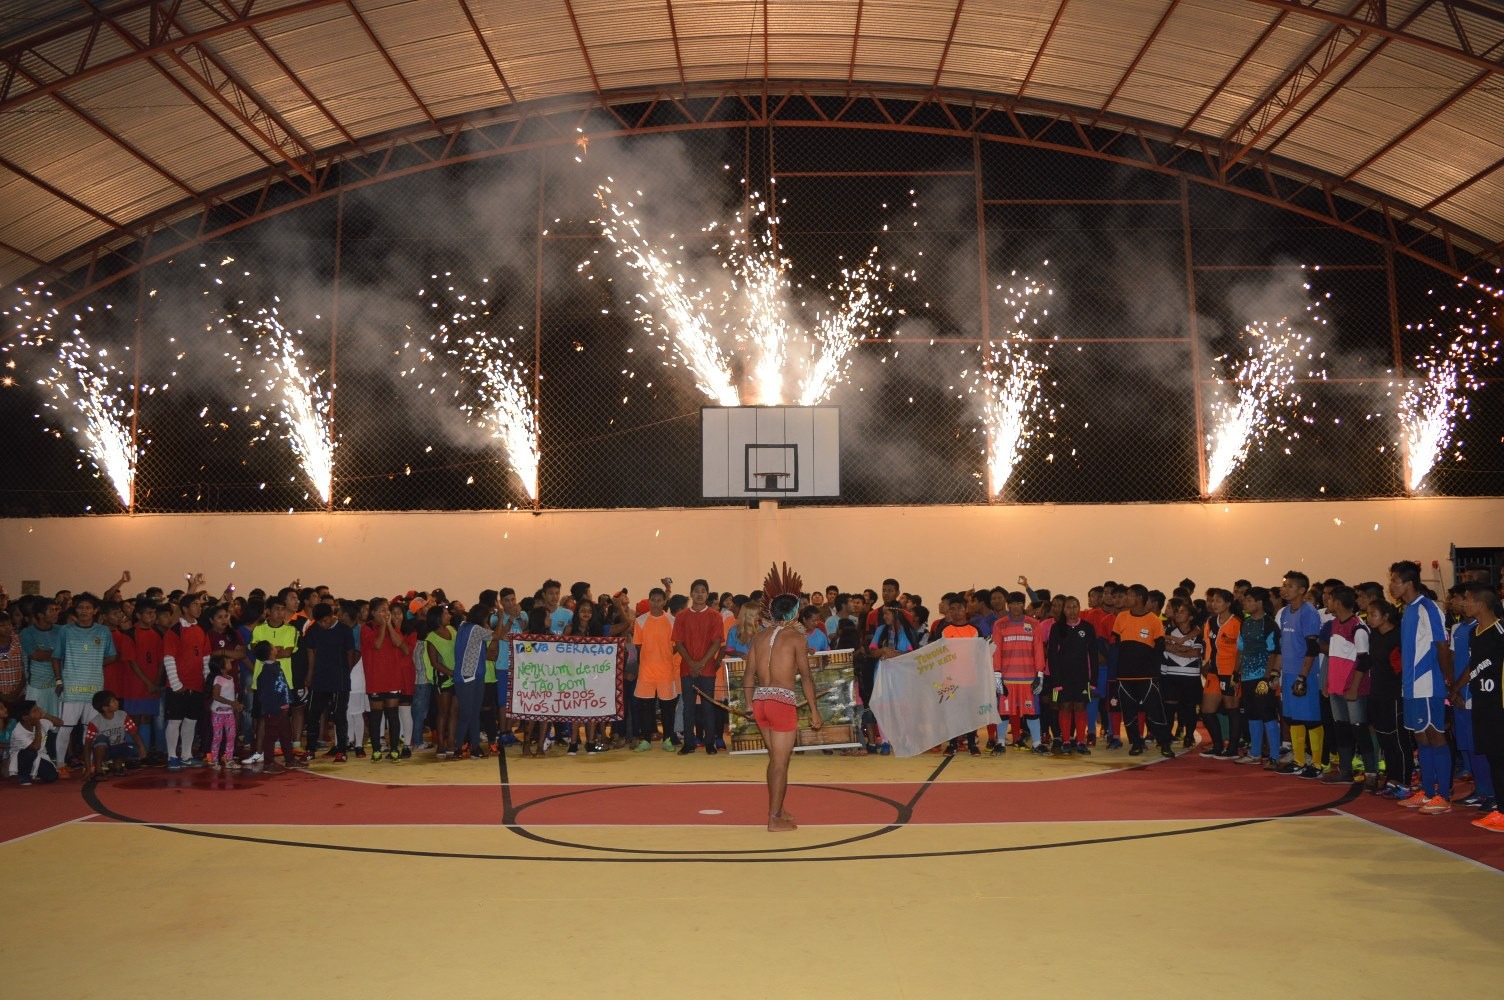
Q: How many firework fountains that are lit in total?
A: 9